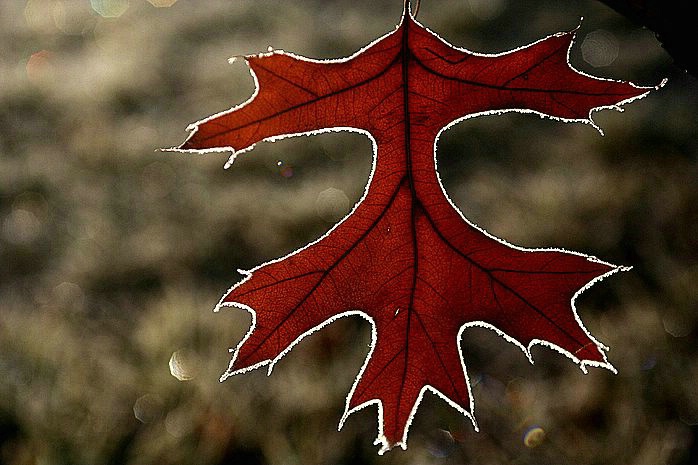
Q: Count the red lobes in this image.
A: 5